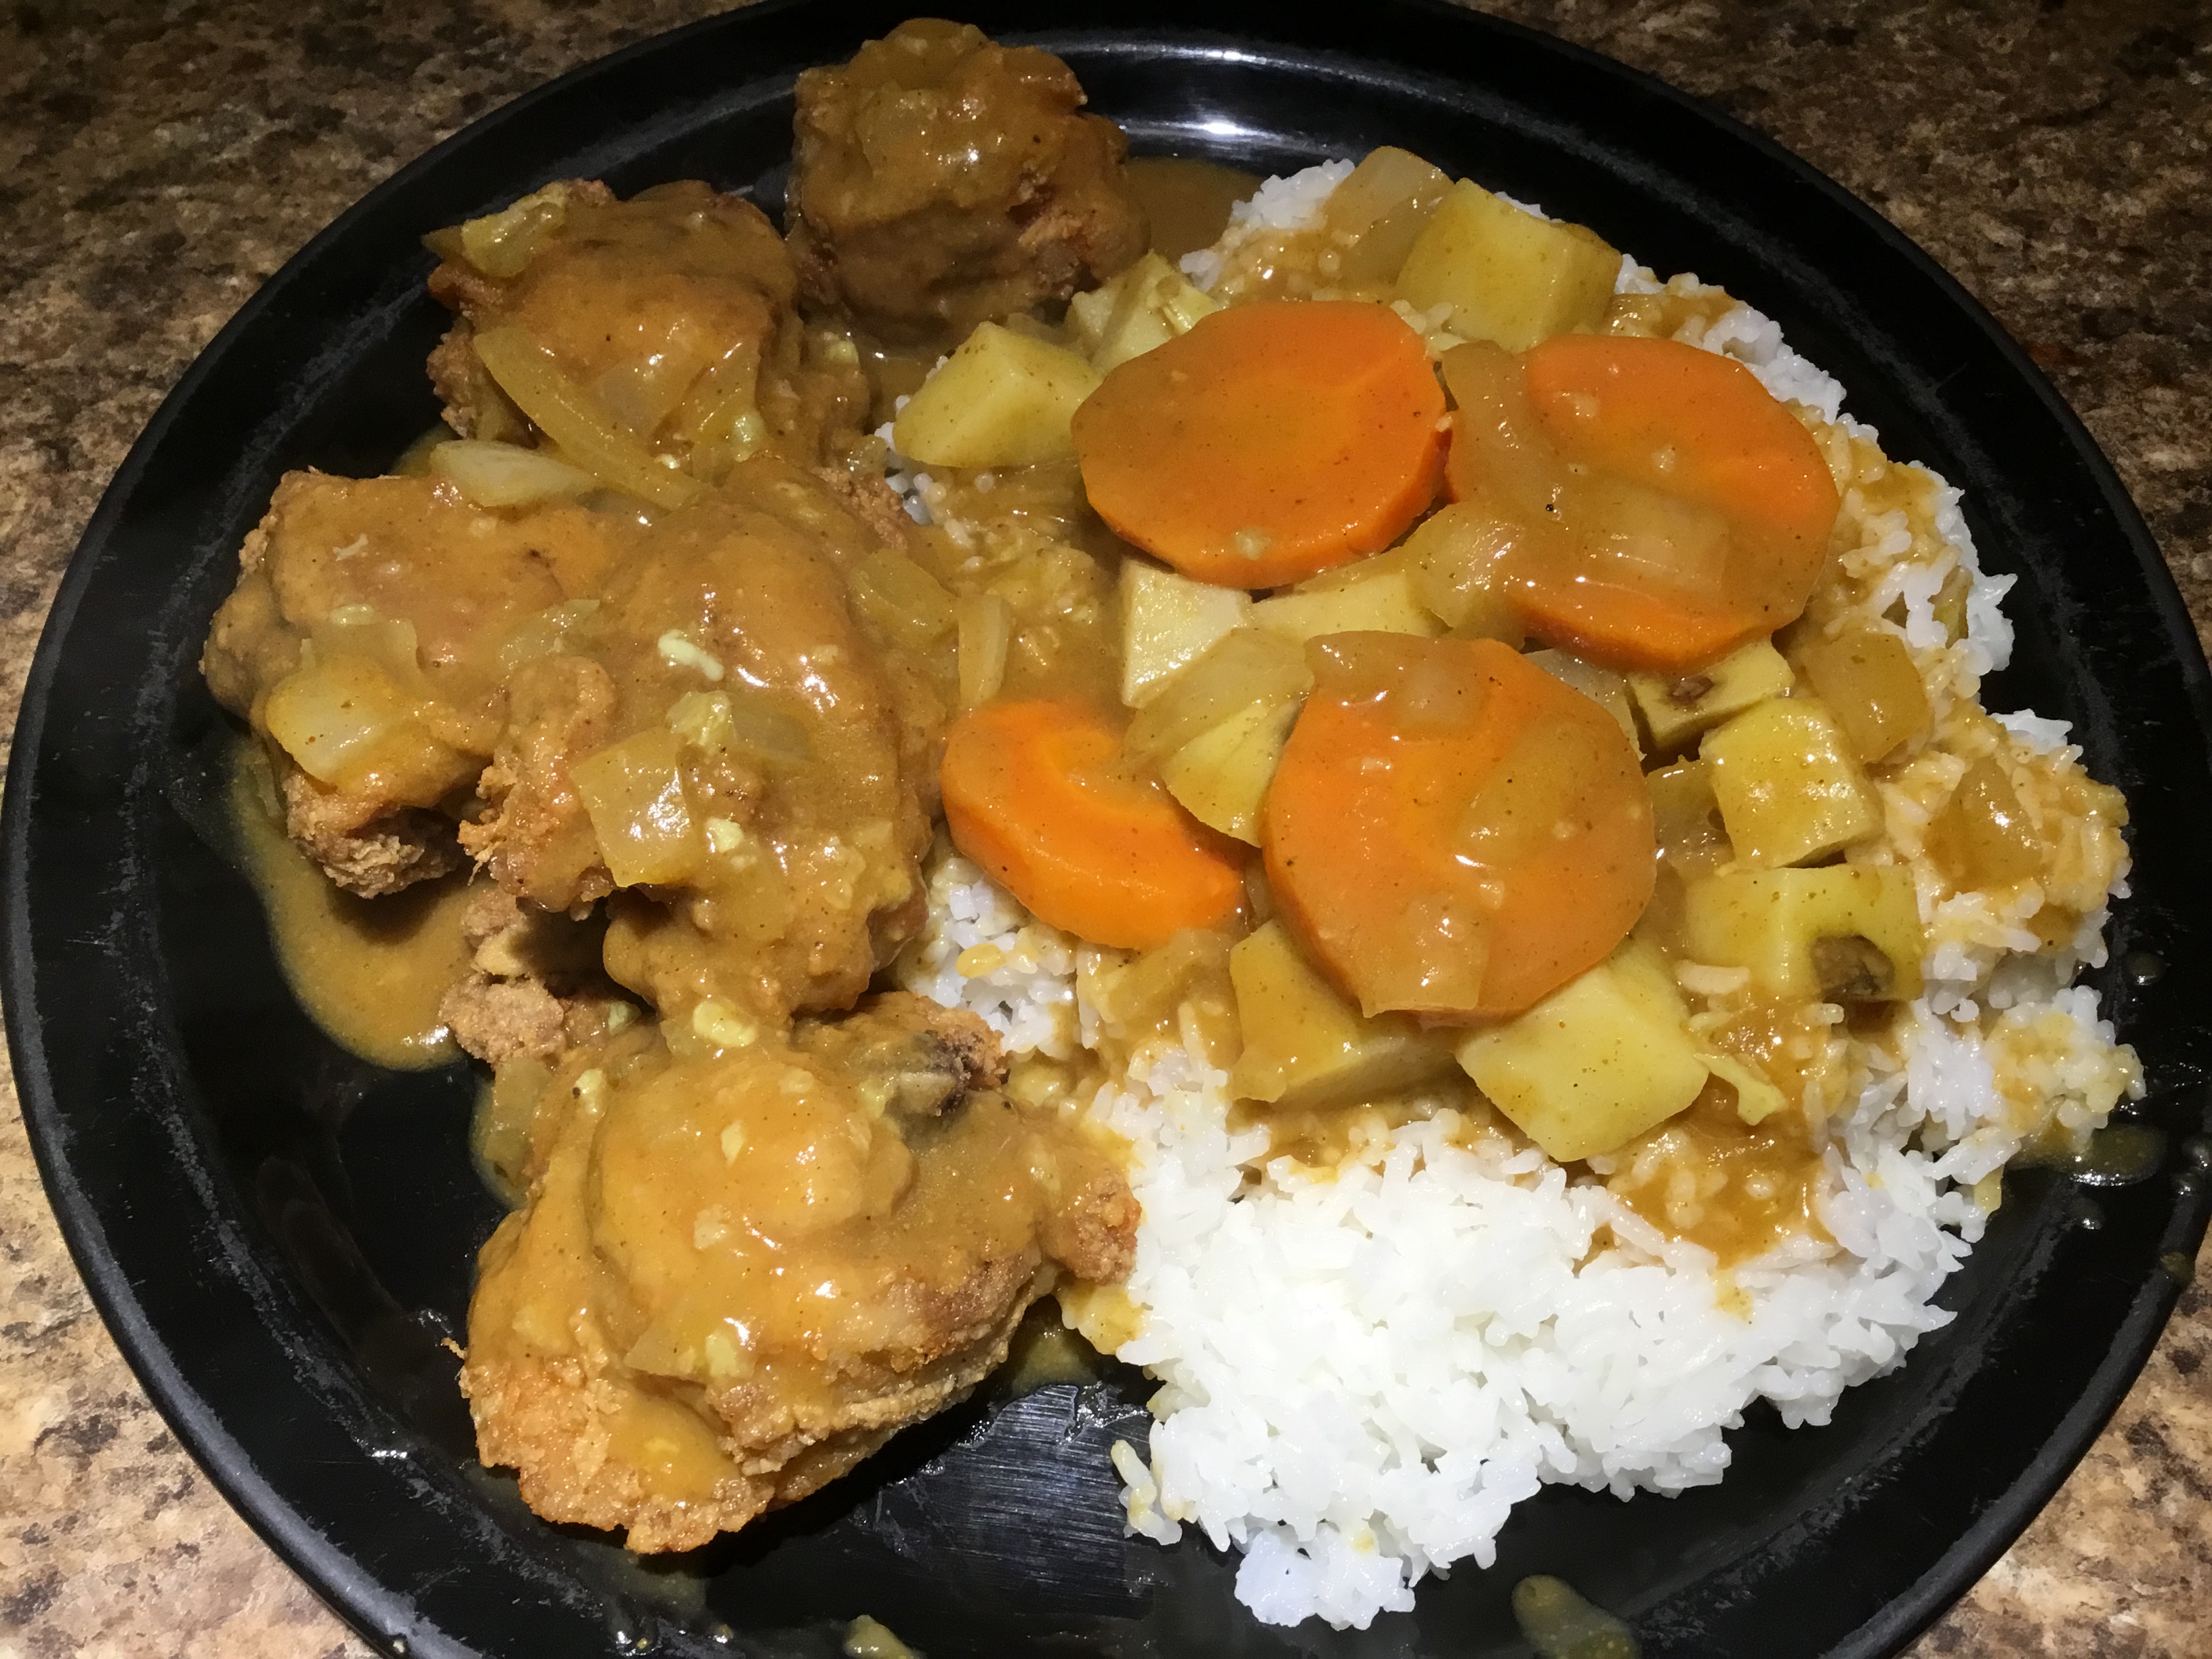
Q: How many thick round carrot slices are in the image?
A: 4